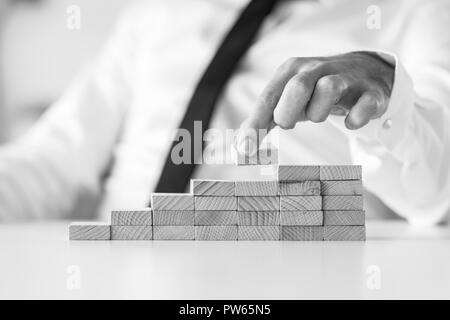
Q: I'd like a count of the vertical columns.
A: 7